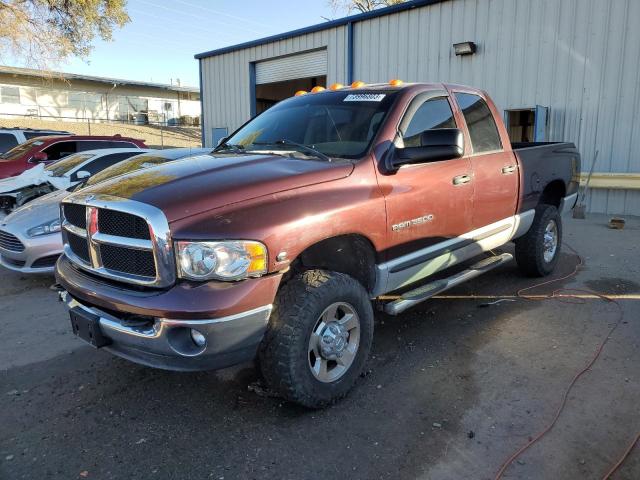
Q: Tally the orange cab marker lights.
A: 5